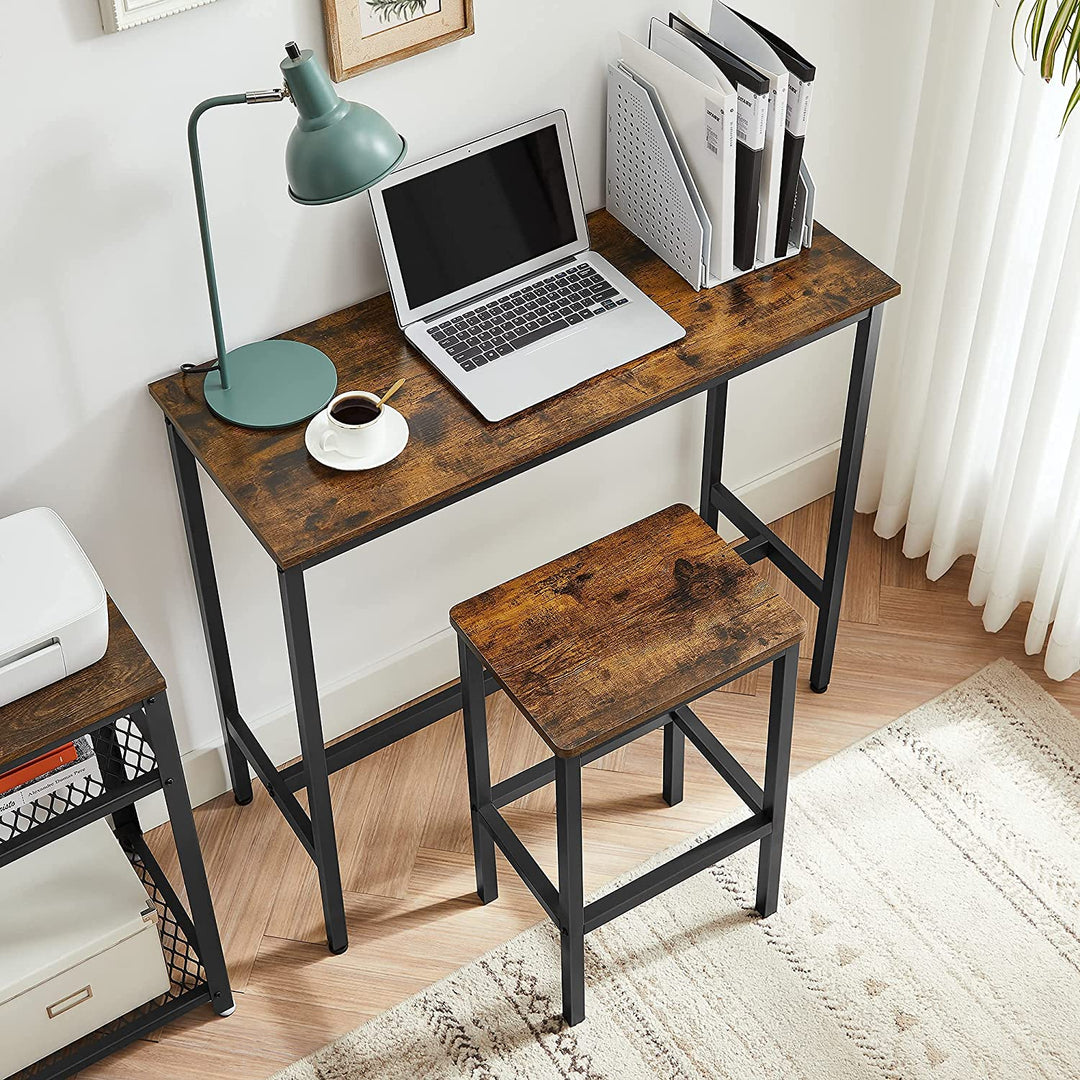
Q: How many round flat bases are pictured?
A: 1